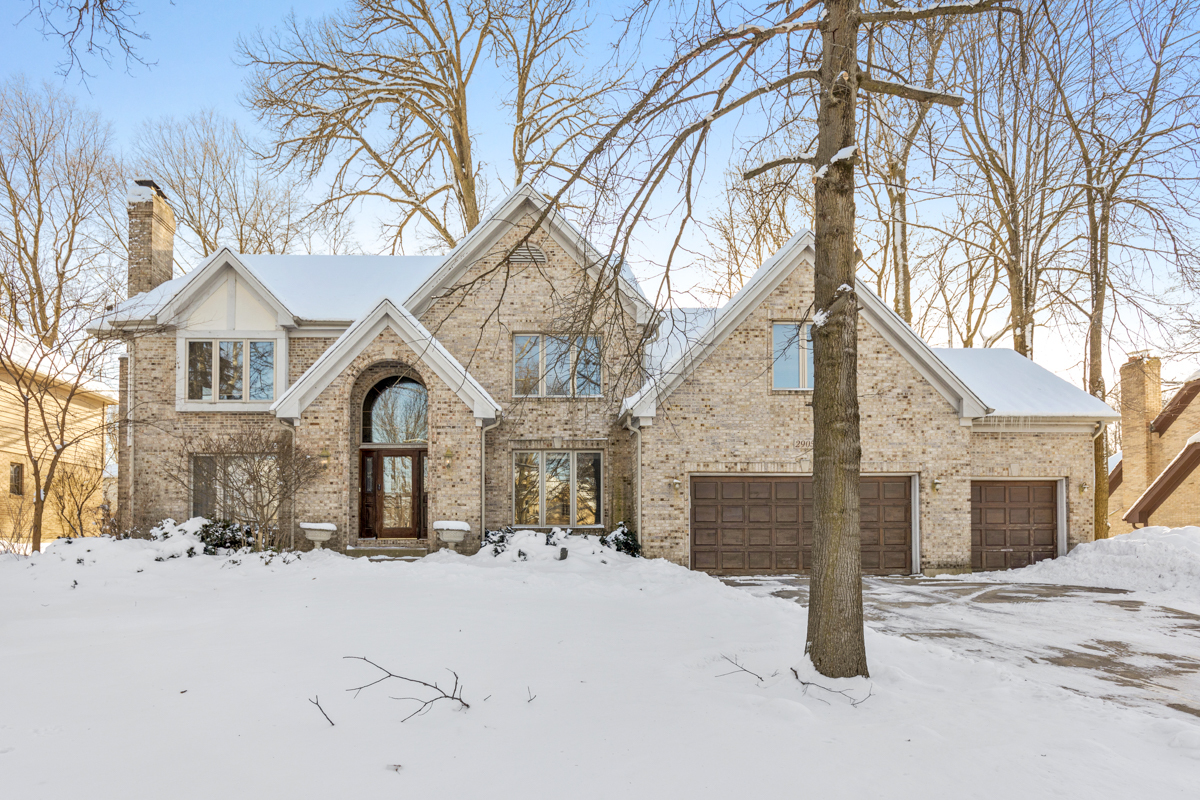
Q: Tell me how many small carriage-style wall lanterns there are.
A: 5